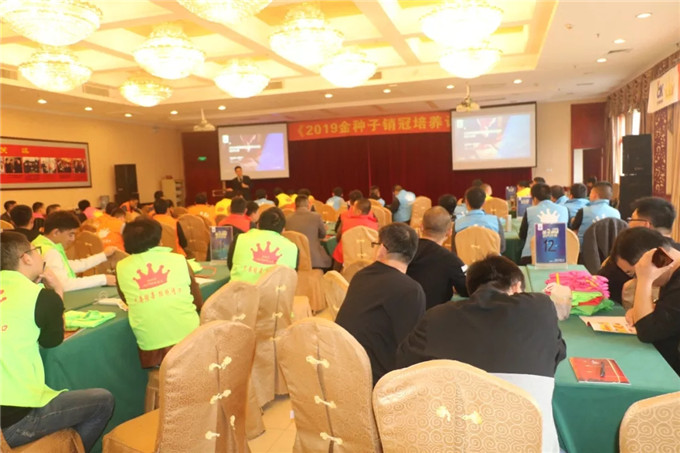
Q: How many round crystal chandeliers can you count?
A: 10